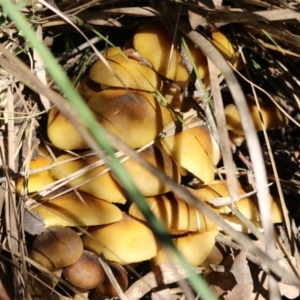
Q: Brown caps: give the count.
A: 3